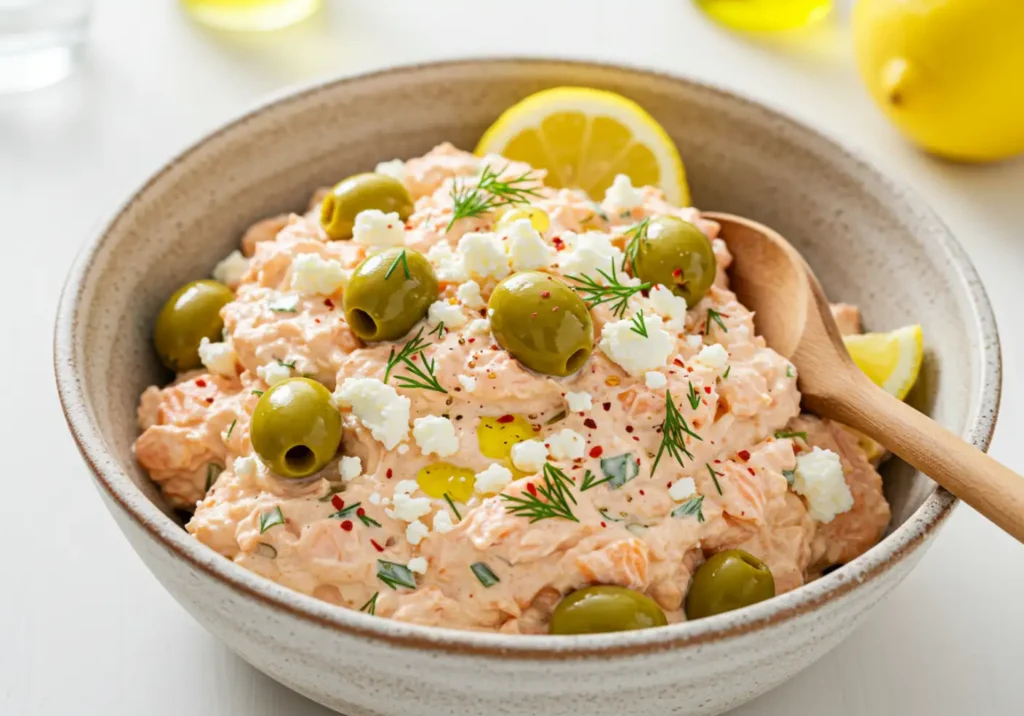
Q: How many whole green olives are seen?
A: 8